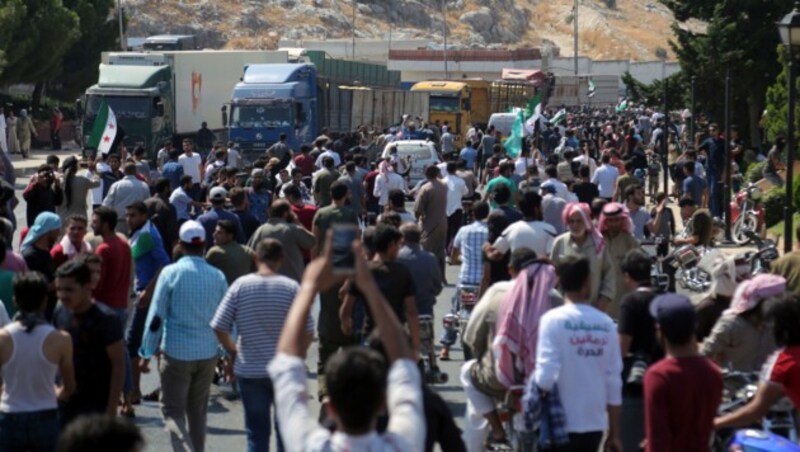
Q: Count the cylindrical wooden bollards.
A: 0